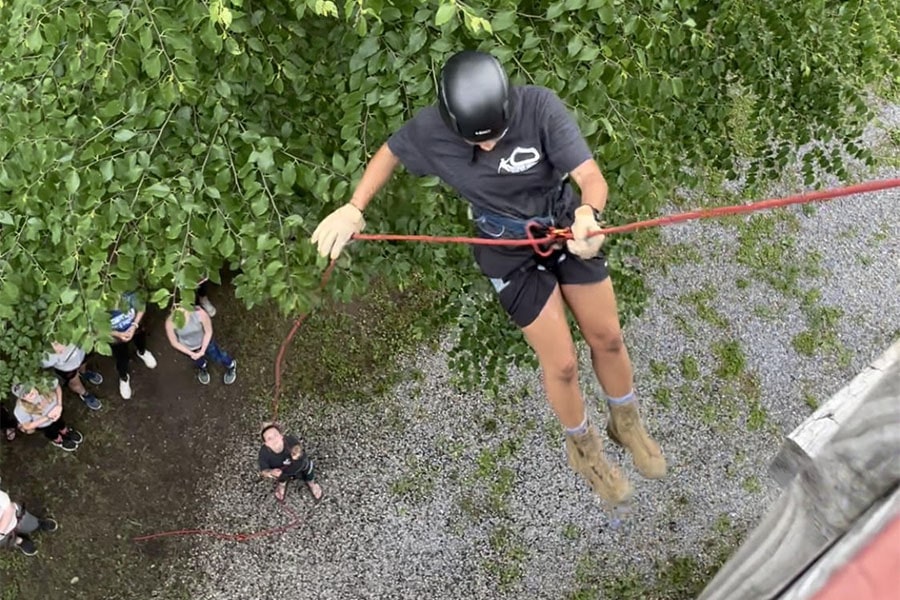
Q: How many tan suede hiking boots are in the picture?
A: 2